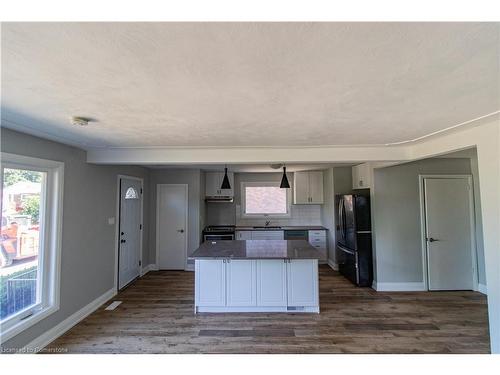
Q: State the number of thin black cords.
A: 2